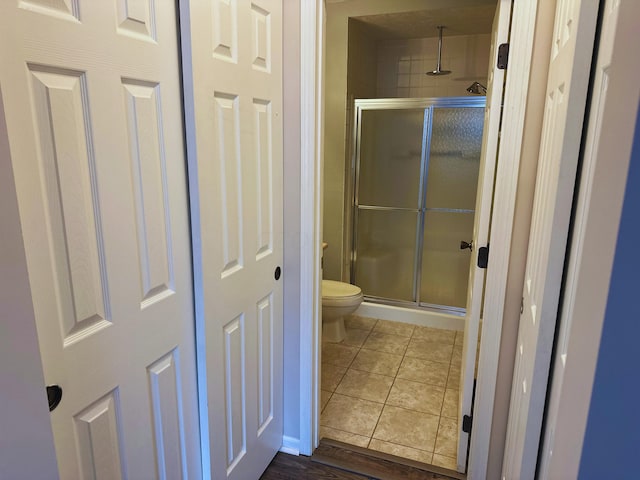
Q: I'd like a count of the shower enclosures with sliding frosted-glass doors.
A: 1